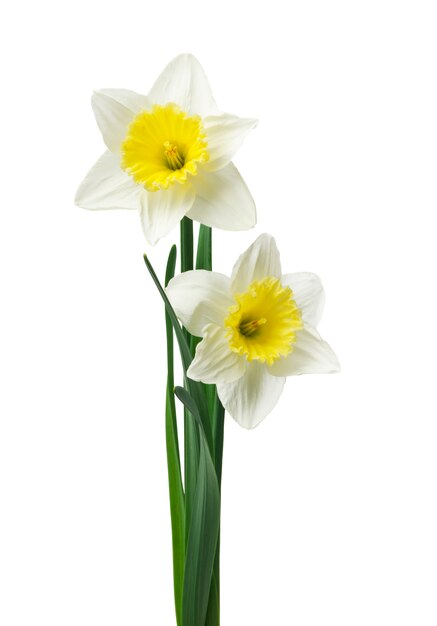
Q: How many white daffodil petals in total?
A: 12